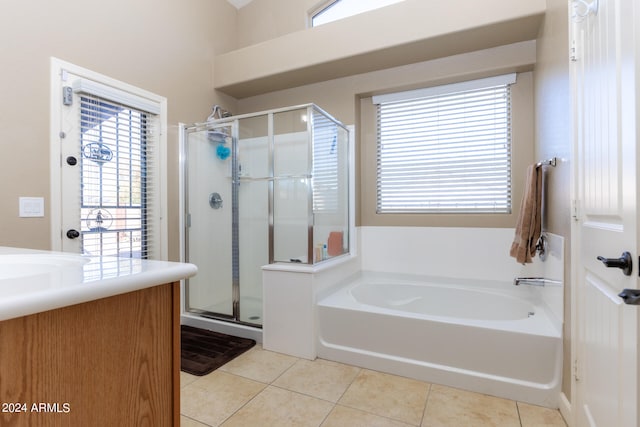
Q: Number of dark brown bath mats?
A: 1